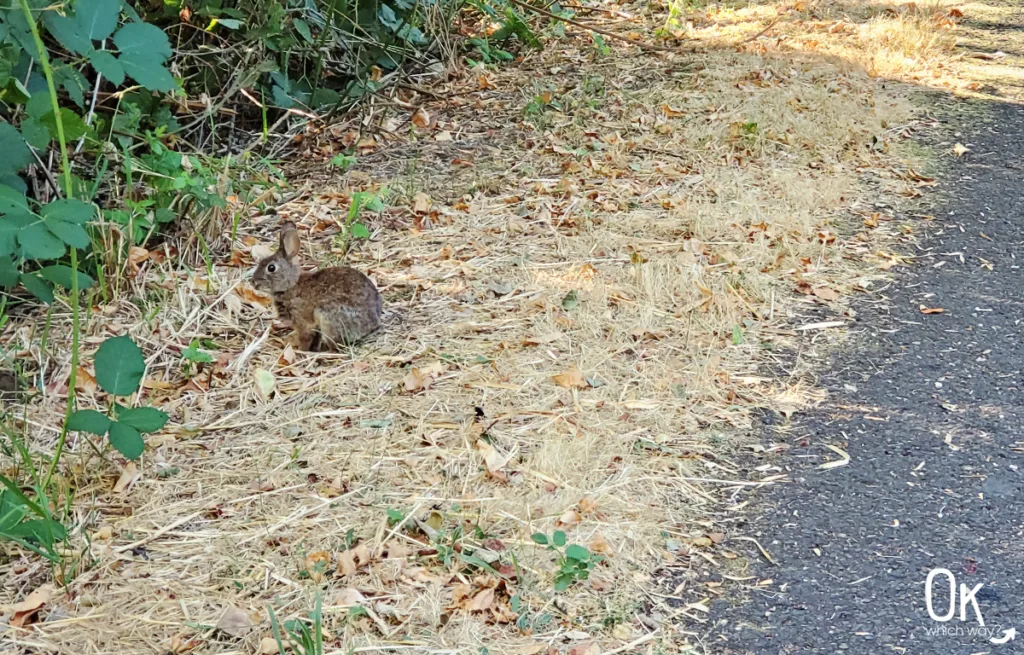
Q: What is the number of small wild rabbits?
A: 1